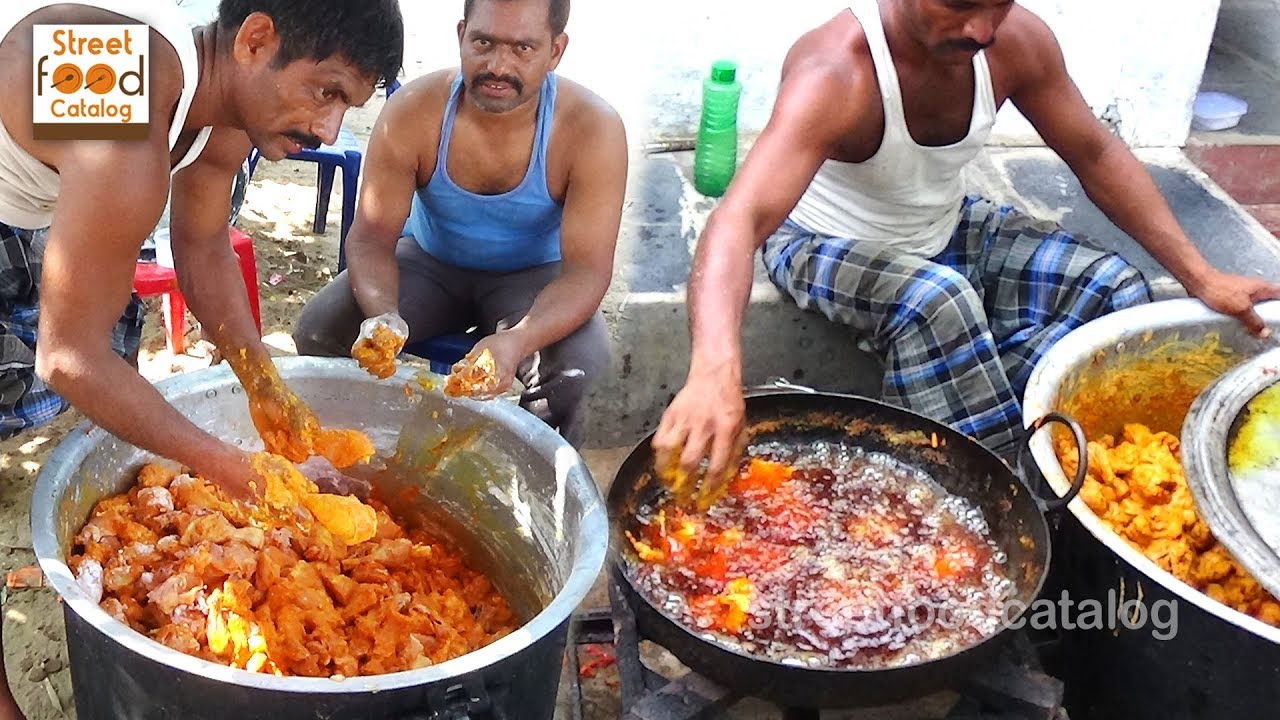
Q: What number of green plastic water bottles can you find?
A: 1